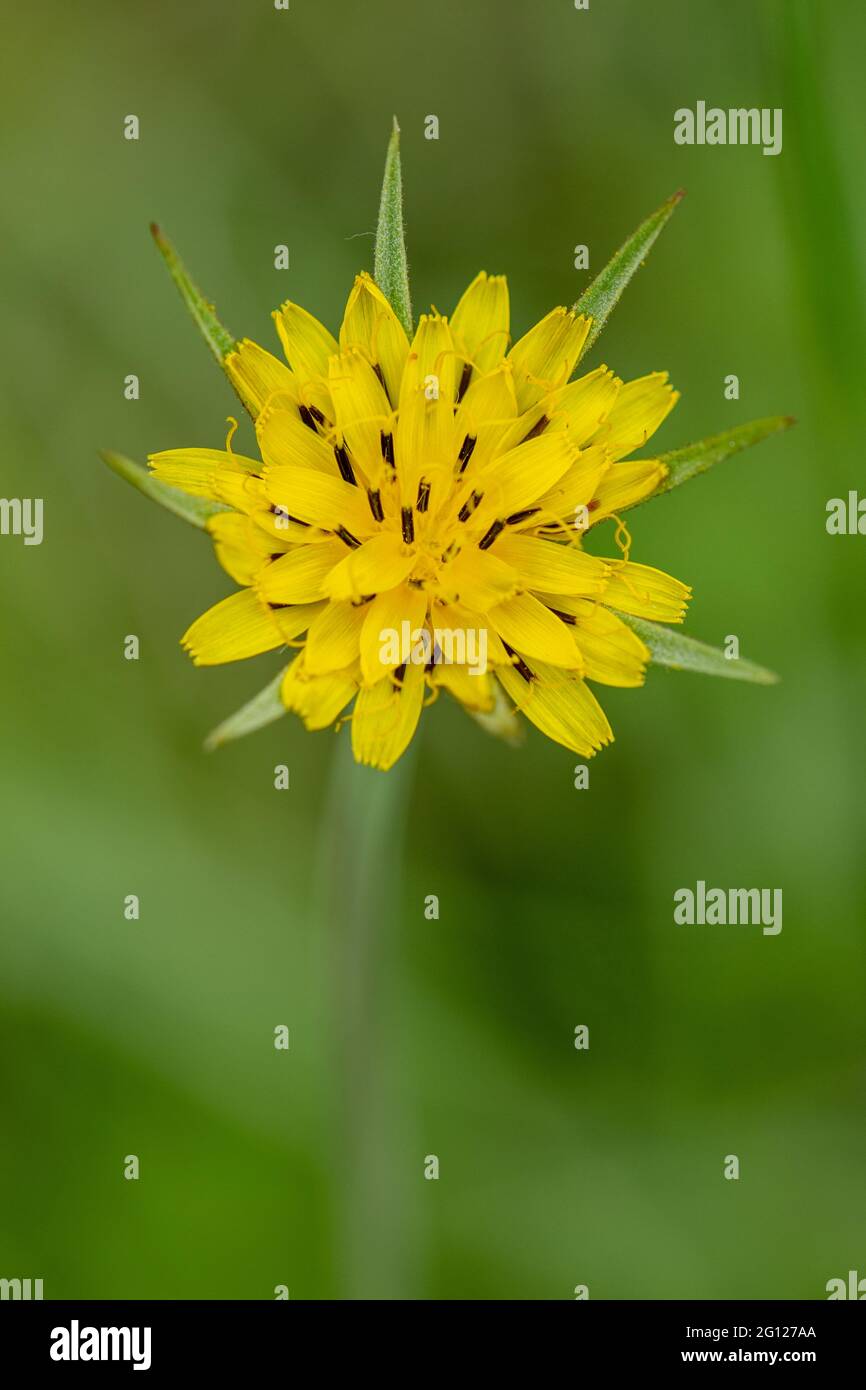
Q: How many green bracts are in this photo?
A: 8